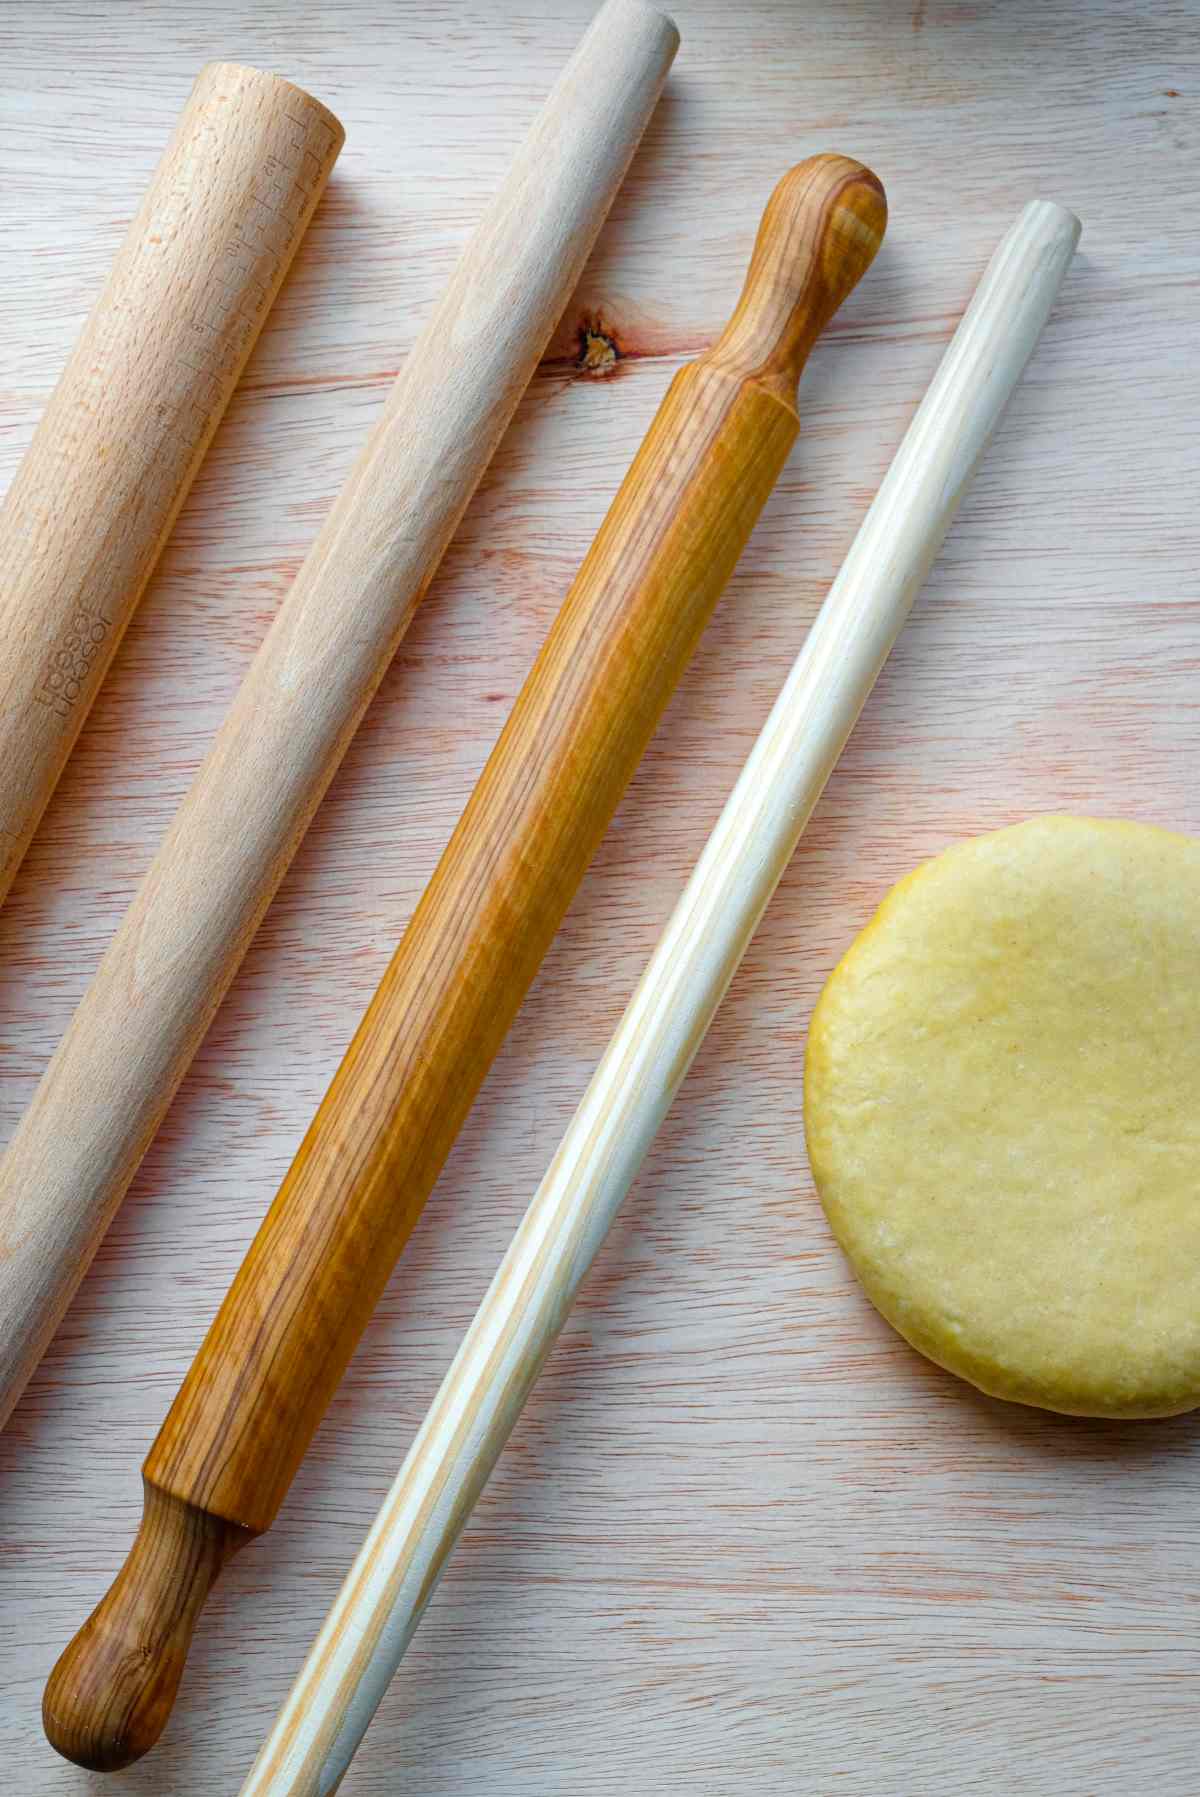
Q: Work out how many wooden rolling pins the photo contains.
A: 4